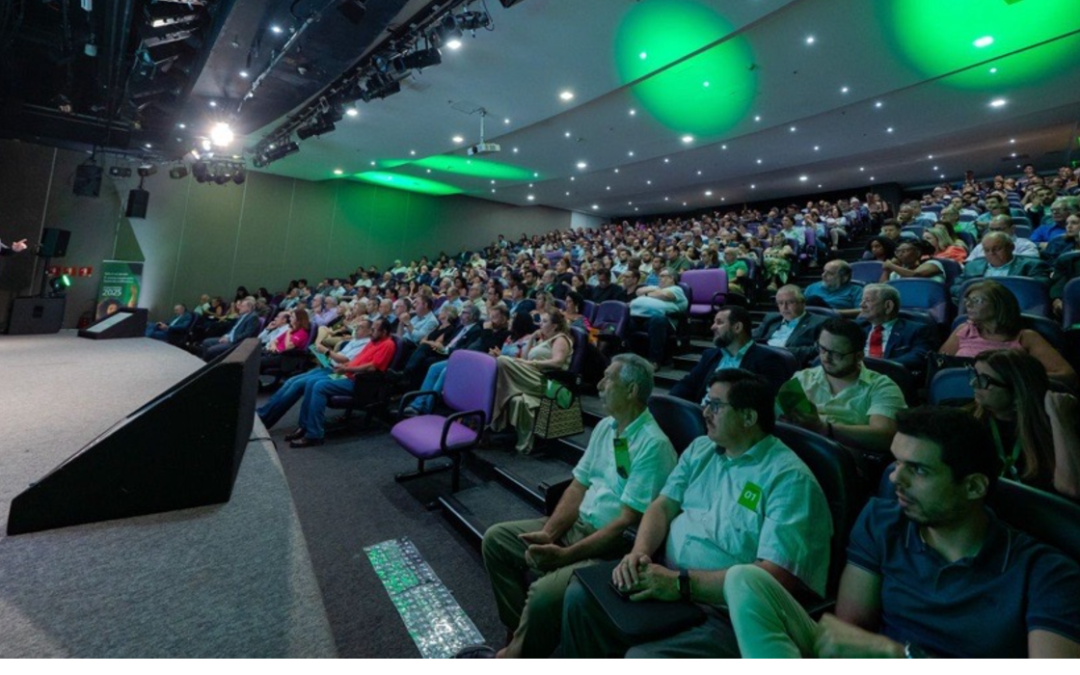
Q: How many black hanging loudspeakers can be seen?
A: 2